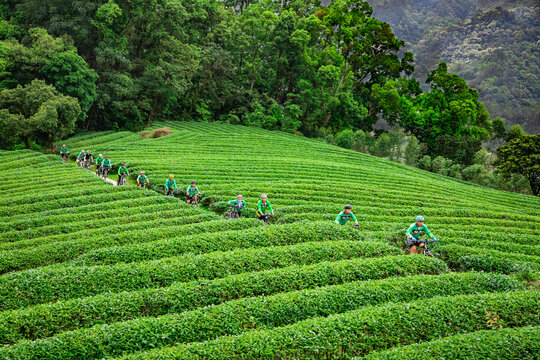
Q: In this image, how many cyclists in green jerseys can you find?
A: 12